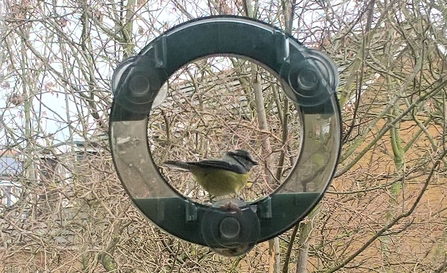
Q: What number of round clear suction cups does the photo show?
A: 3